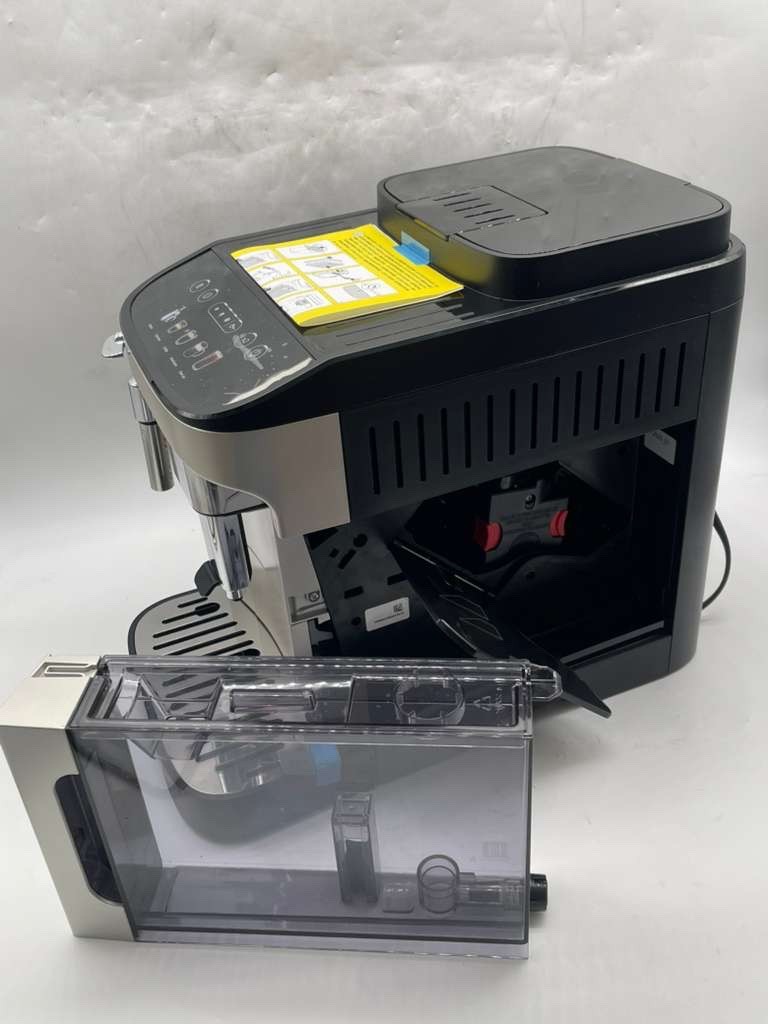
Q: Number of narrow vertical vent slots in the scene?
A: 15